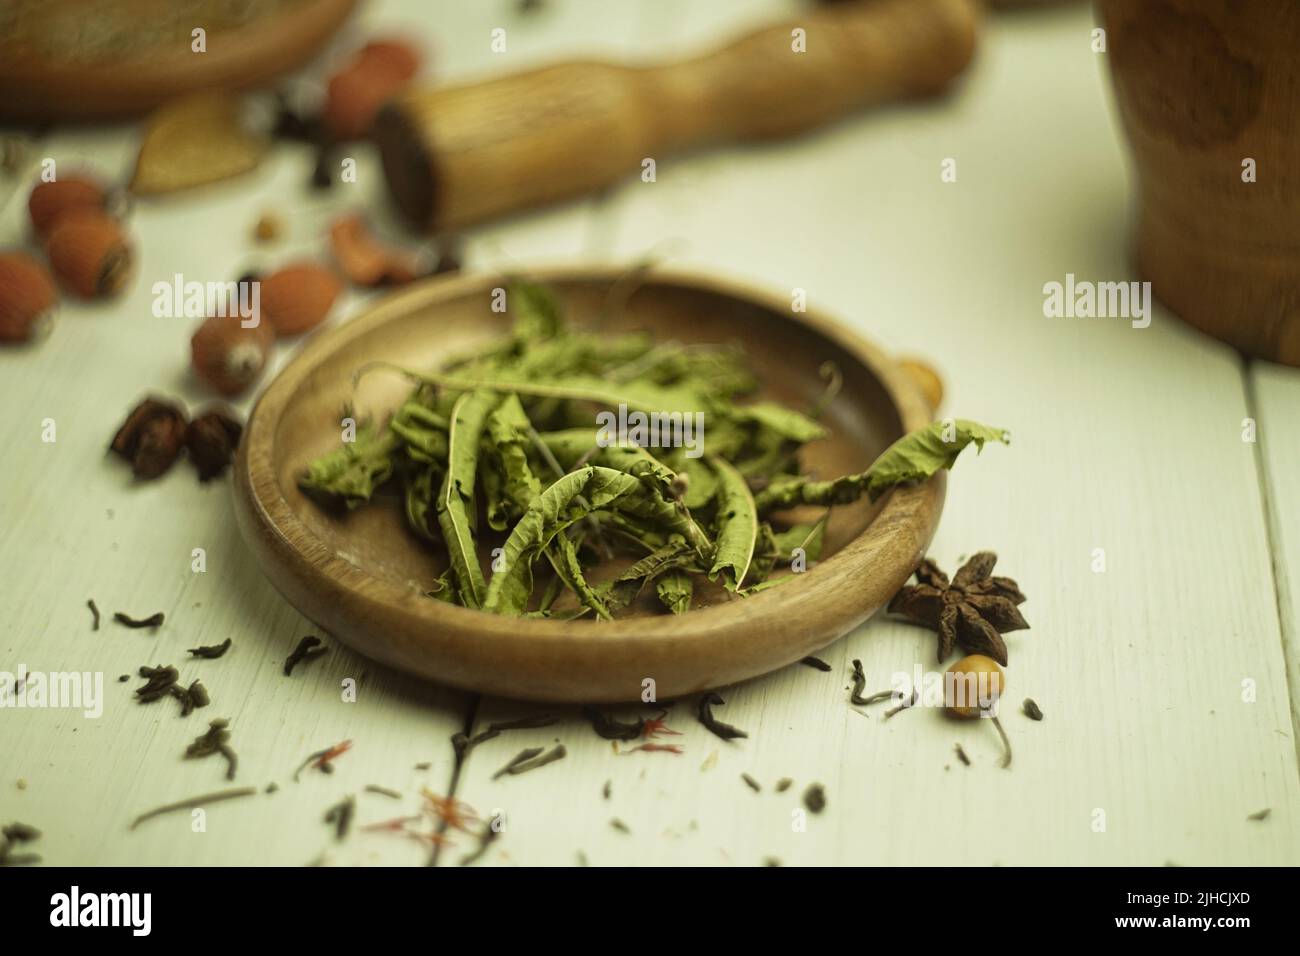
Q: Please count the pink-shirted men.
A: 0